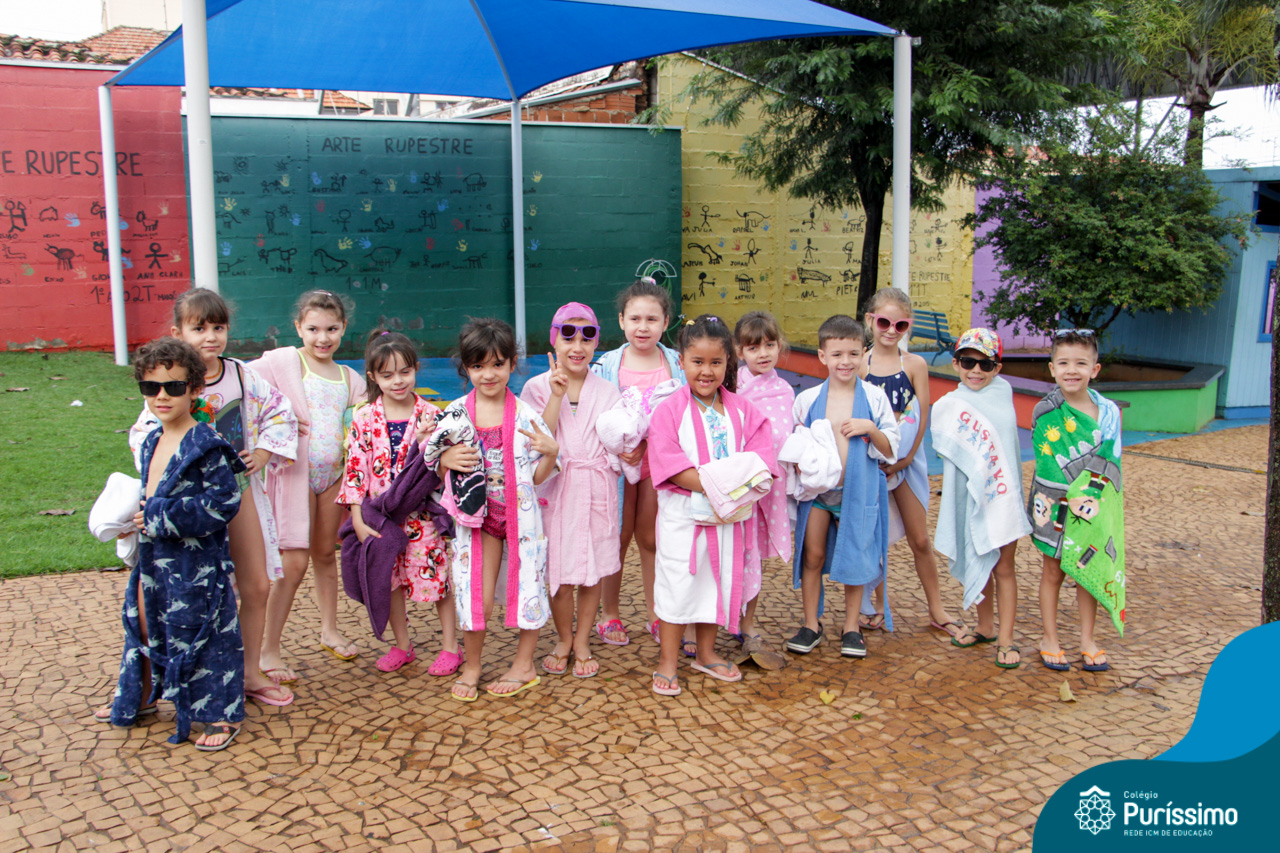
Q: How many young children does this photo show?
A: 13